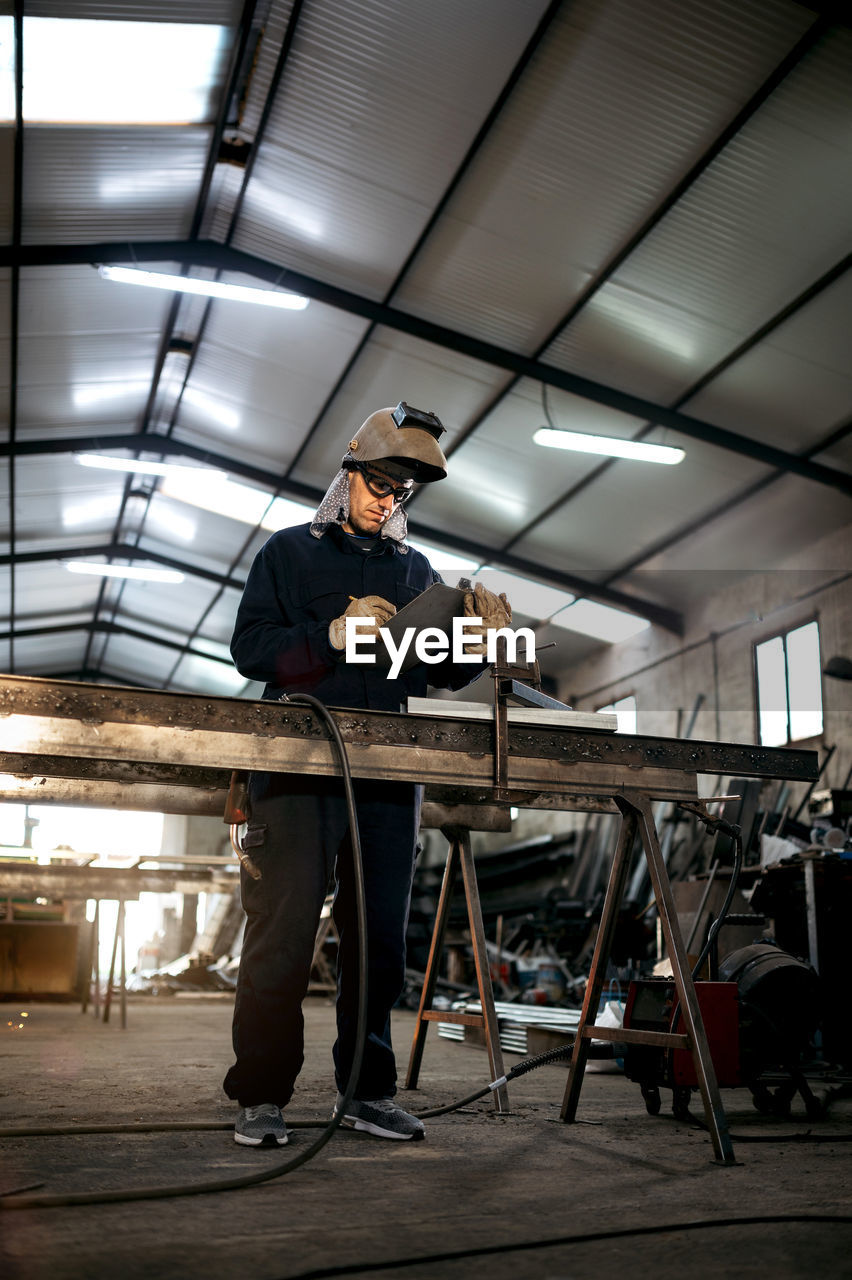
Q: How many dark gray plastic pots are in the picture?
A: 0